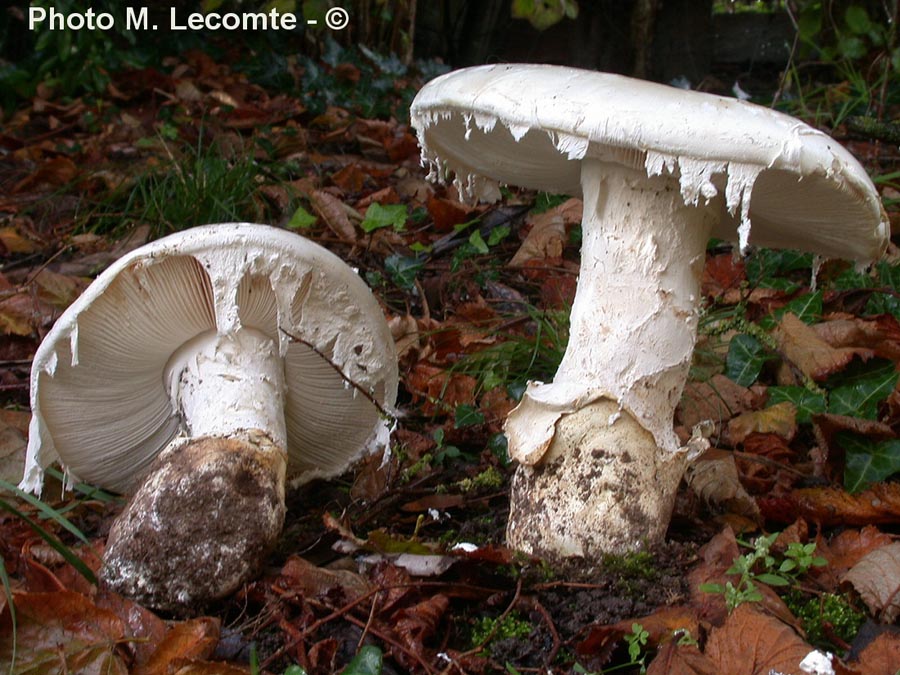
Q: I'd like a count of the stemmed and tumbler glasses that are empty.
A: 0